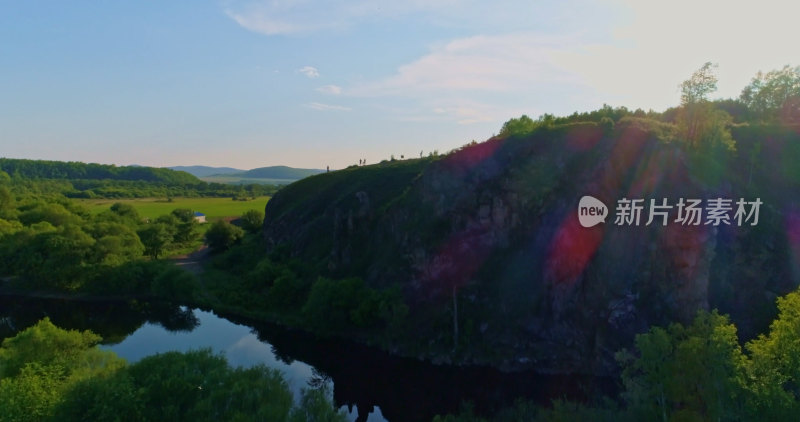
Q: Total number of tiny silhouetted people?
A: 4